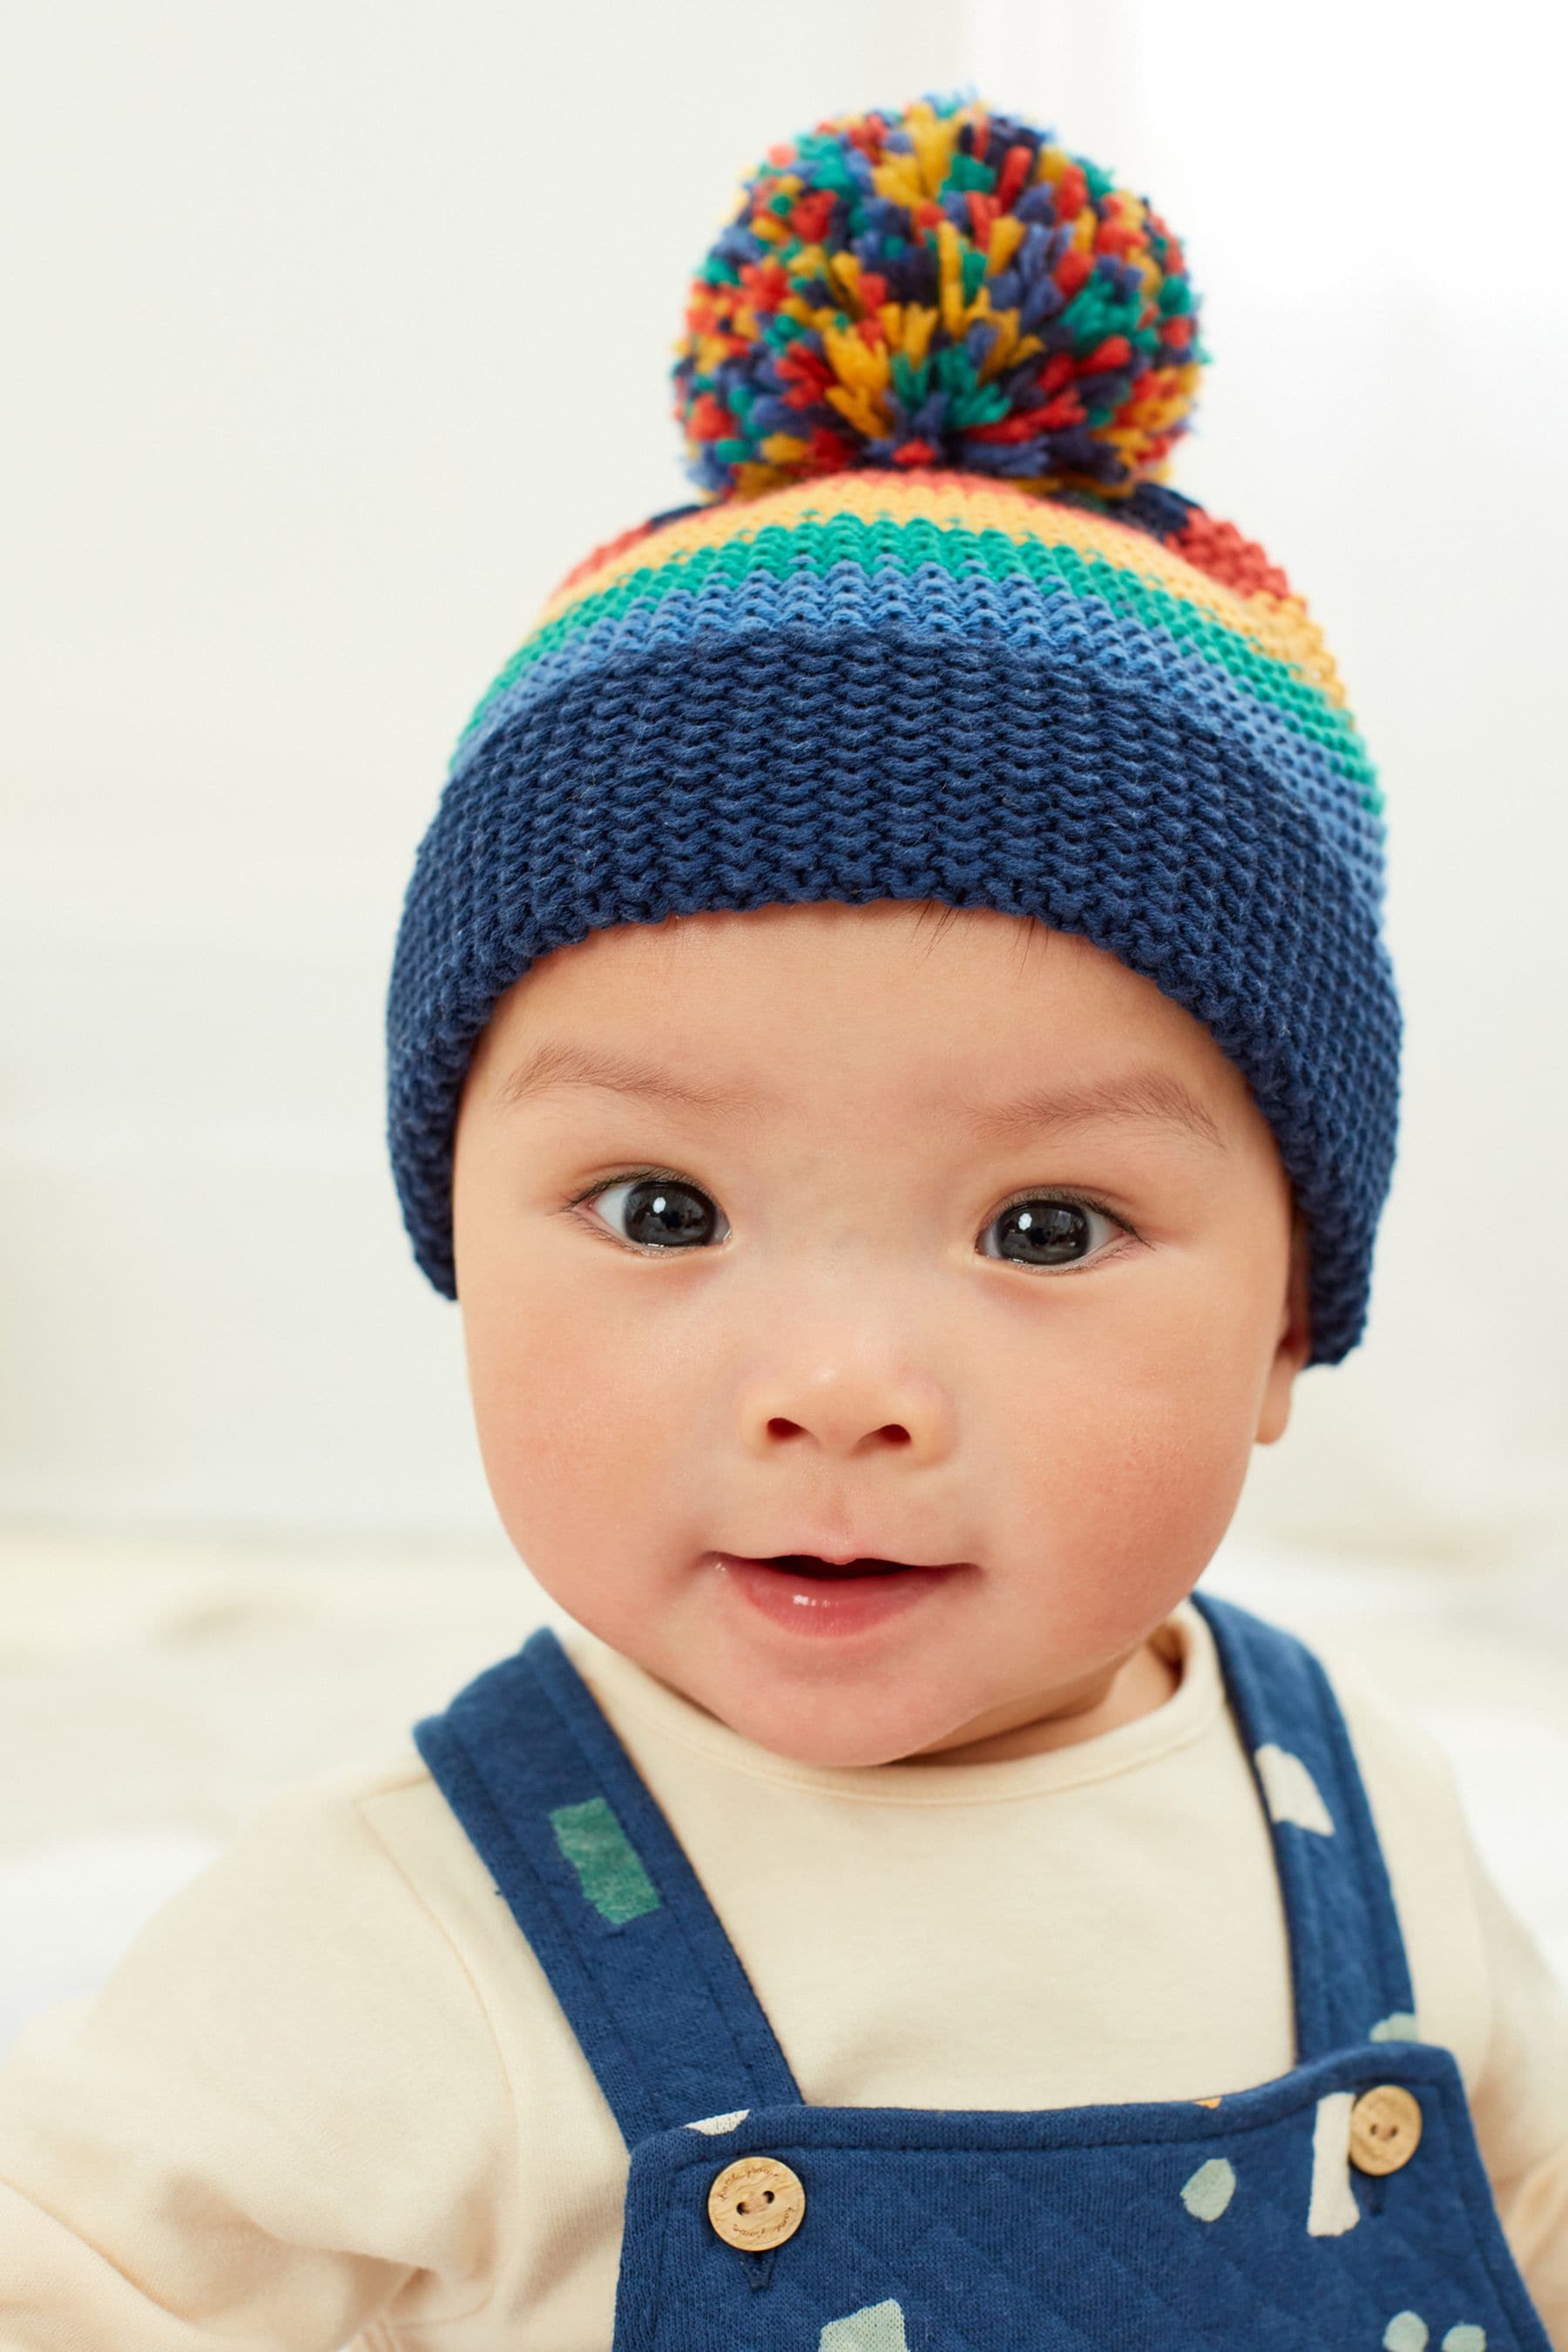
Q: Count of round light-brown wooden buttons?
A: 2